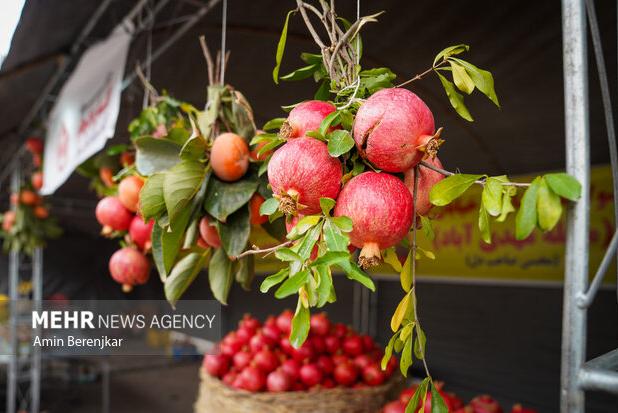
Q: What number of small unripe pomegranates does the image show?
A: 0